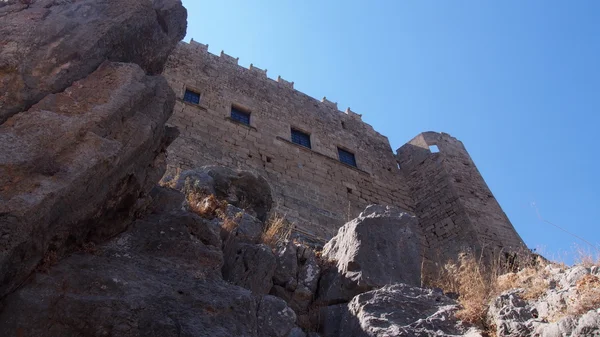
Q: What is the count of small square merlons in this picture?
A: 6